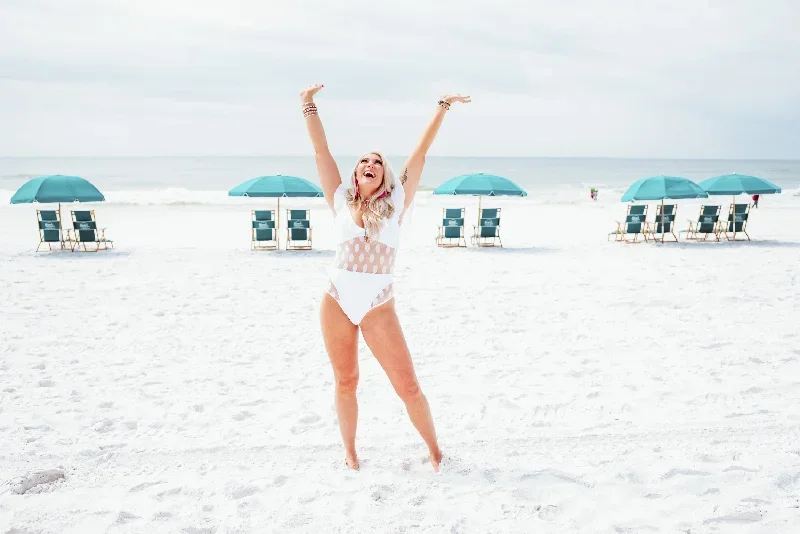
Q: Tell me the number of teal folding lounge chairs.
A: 10